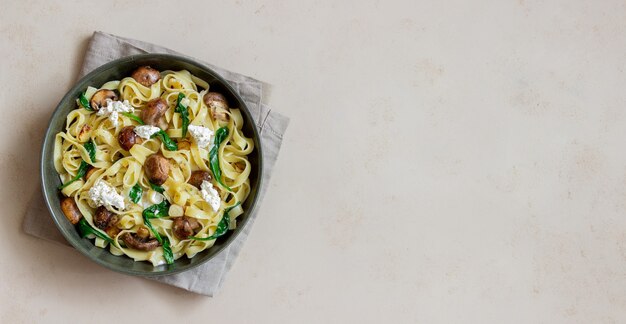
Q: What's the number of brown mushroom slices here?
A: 11